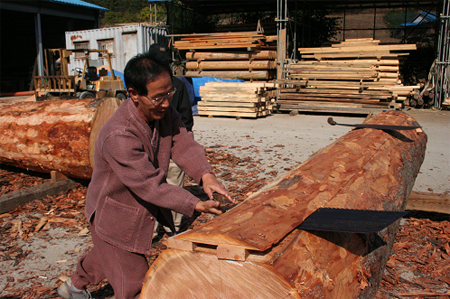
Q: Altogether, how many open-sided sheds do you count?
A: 2